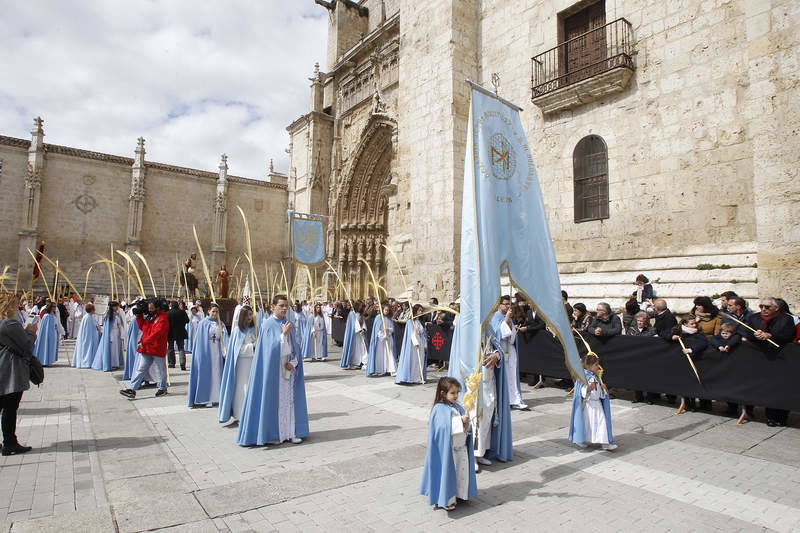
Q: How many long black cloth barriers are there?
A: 1